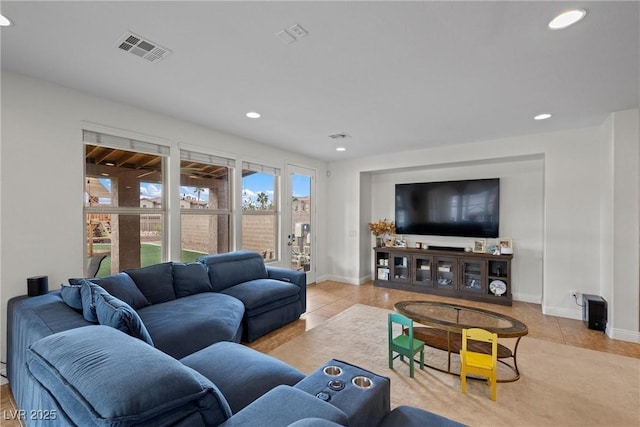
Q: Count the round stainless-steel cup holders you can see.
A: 2